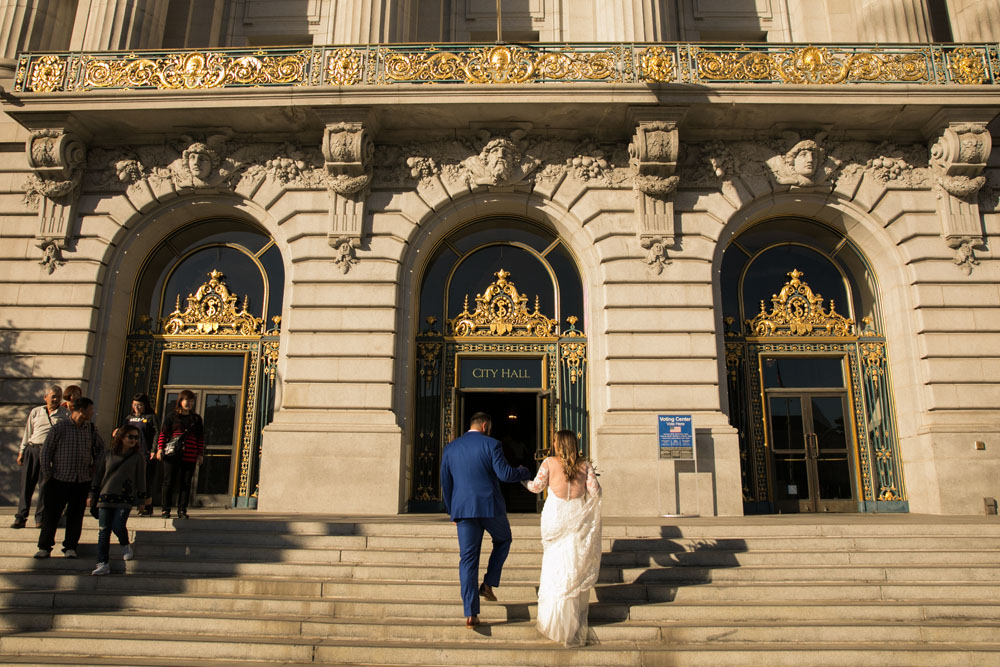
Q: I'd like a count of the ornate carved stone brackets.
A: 4